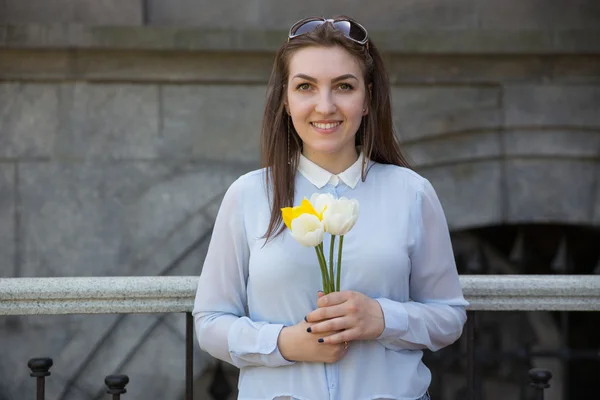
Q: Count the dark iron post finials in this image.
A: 3